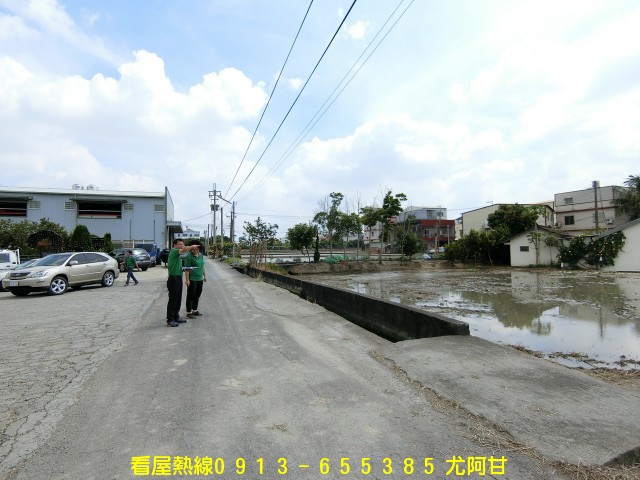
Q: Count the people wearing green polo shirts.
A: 3